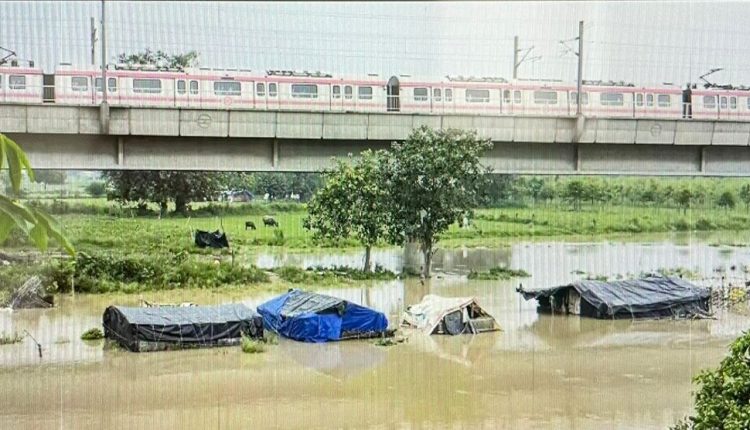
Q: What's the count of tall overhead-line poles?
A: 4